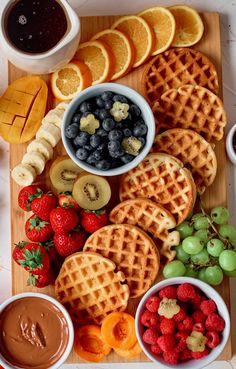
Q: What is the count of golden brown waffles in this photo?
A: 7